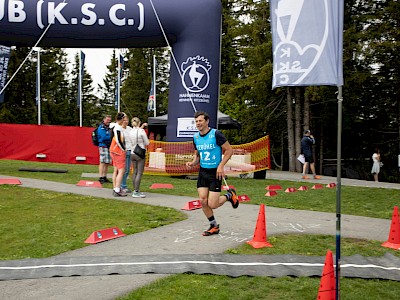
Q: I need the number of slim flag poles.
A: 5